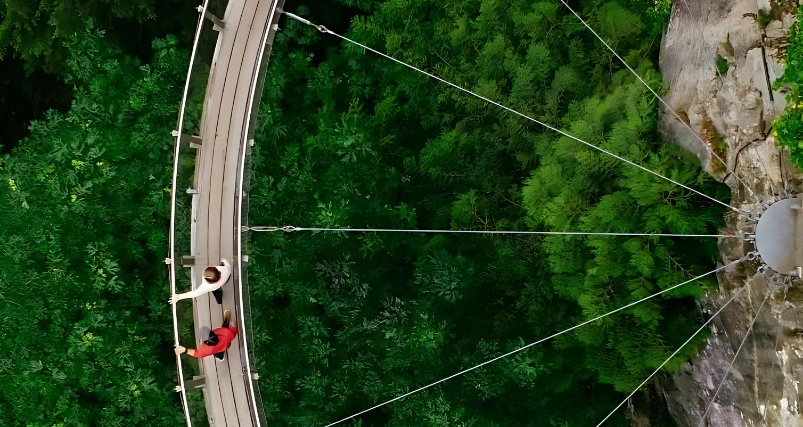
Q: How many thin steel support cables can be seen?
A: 6